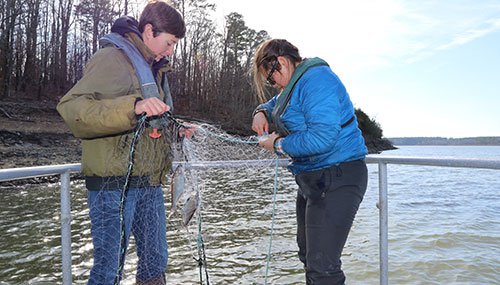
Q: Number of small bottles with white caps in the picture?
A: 0